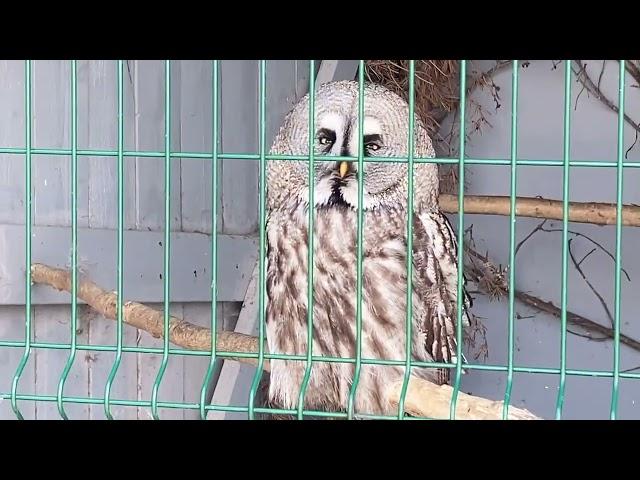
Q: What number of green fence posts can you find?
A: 13